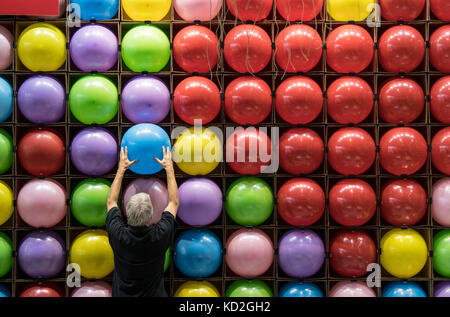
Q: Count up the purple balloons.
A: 8